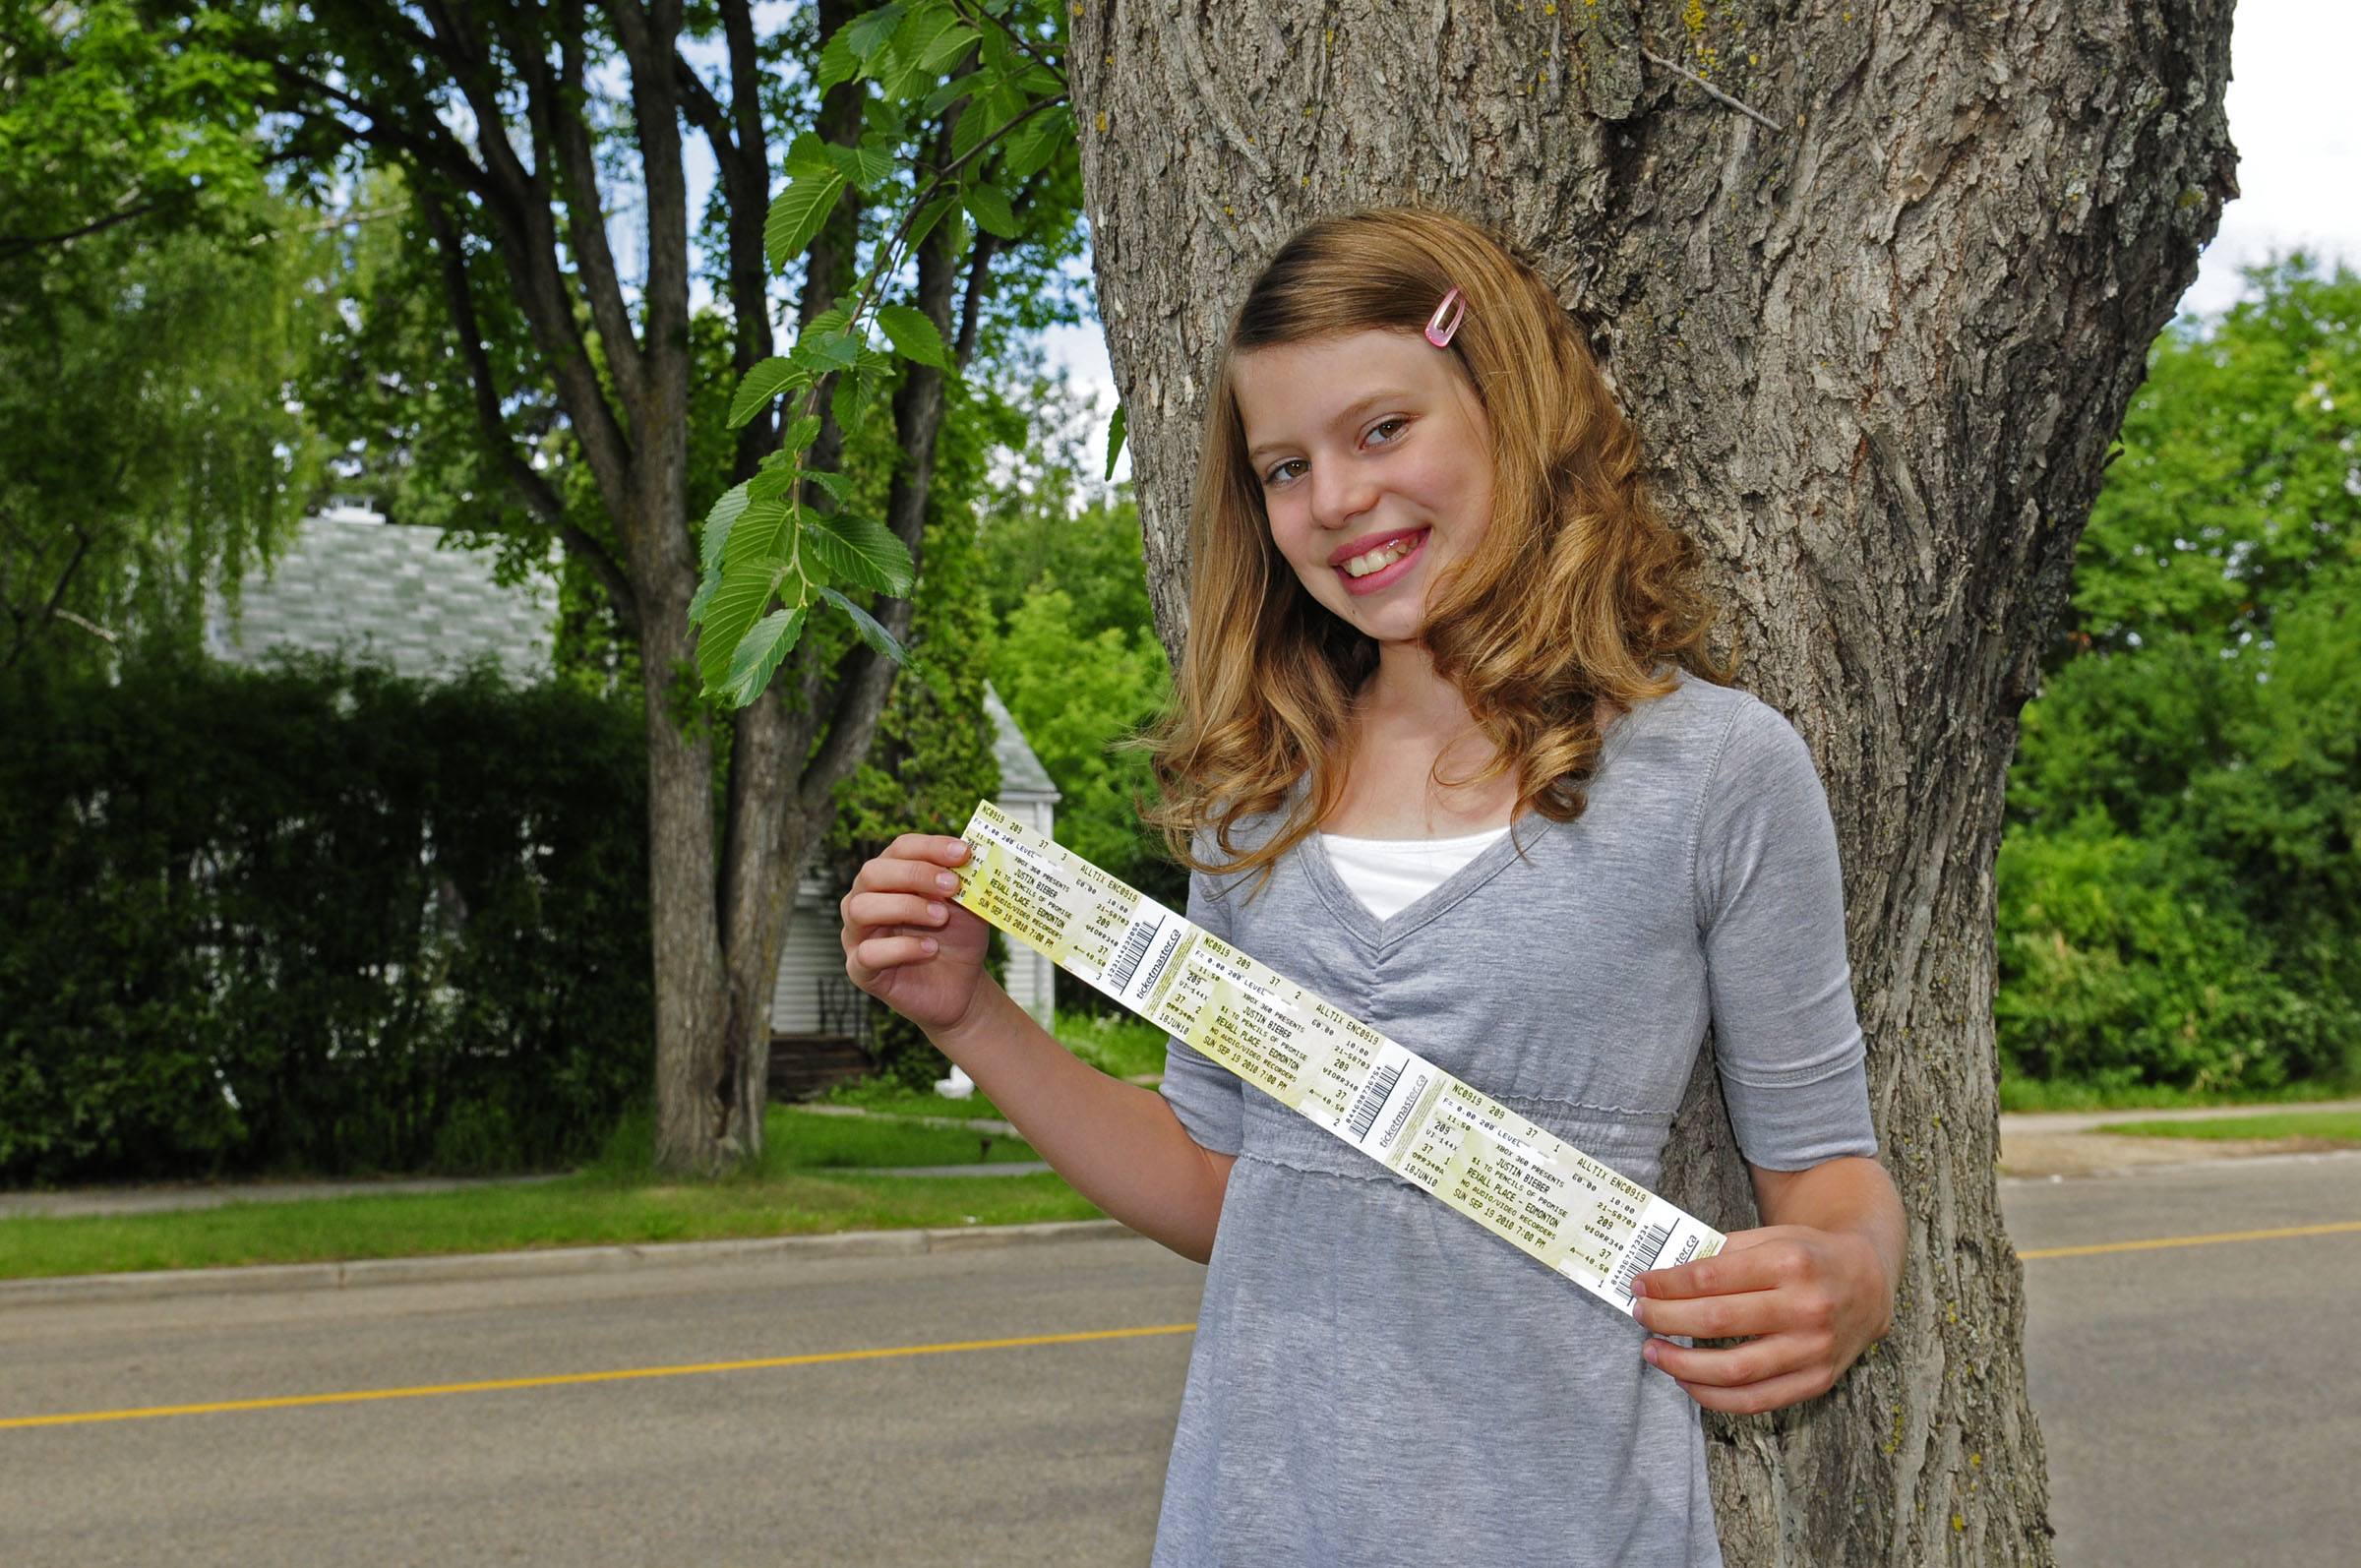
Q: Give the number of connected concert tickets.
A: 3